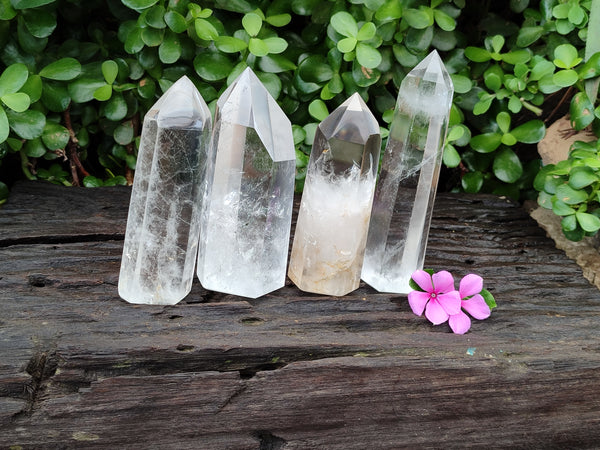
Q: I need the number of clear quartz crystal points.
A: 4